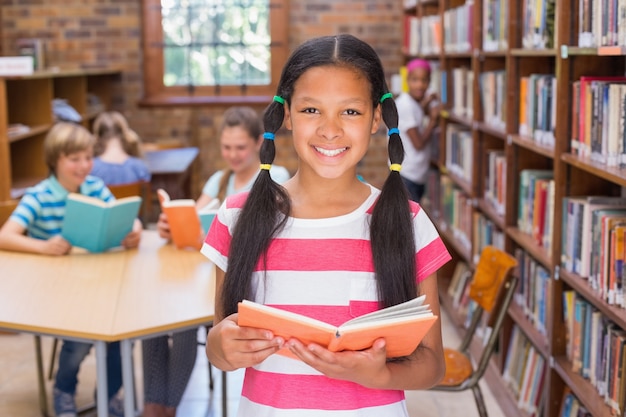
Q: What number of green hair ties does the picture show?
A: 2